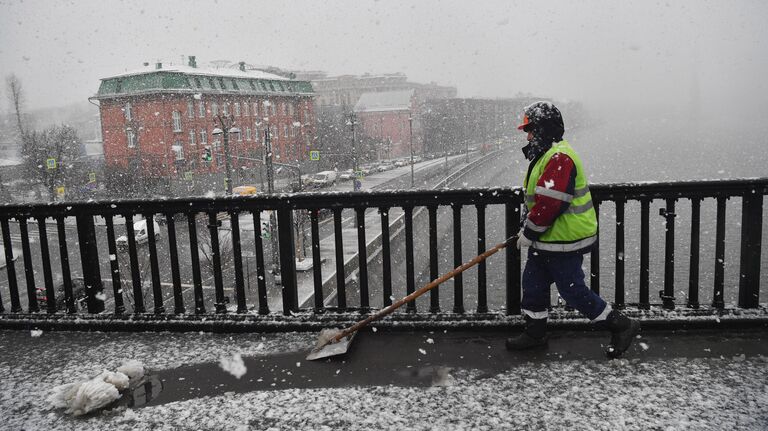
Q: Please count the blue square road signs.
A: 2